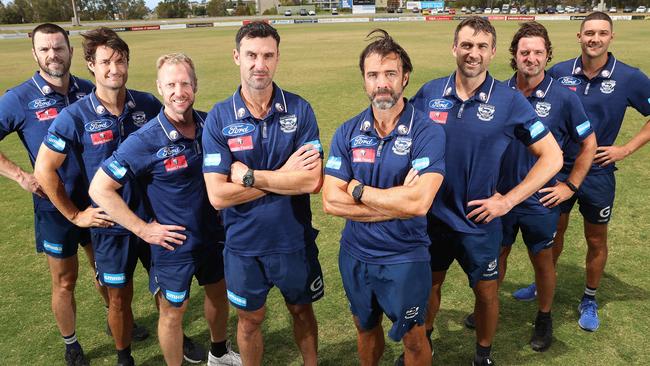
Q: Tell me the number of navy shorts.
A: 8